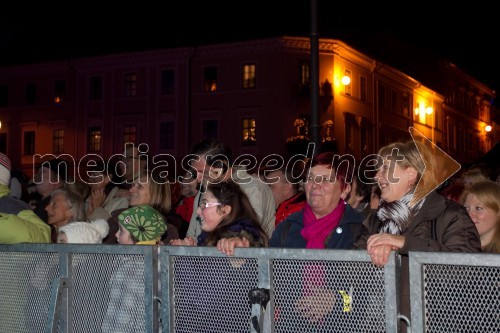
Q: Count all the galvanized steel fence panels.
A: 3